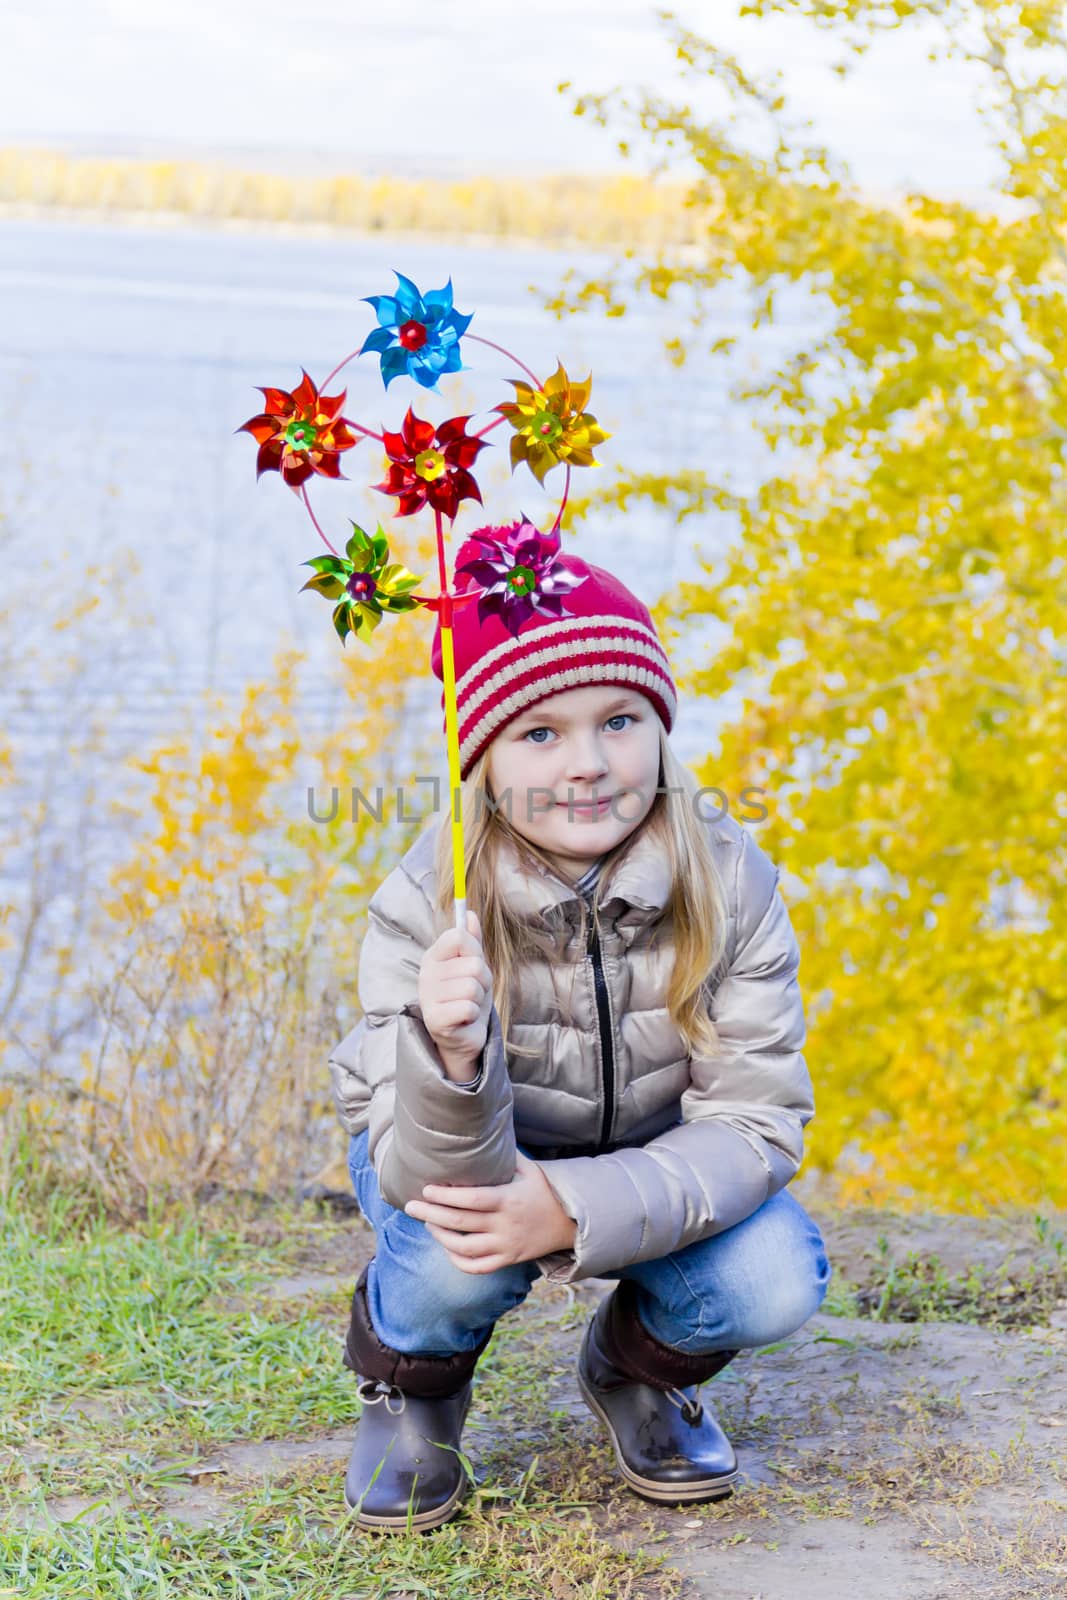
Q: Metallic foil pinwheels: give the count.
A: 6